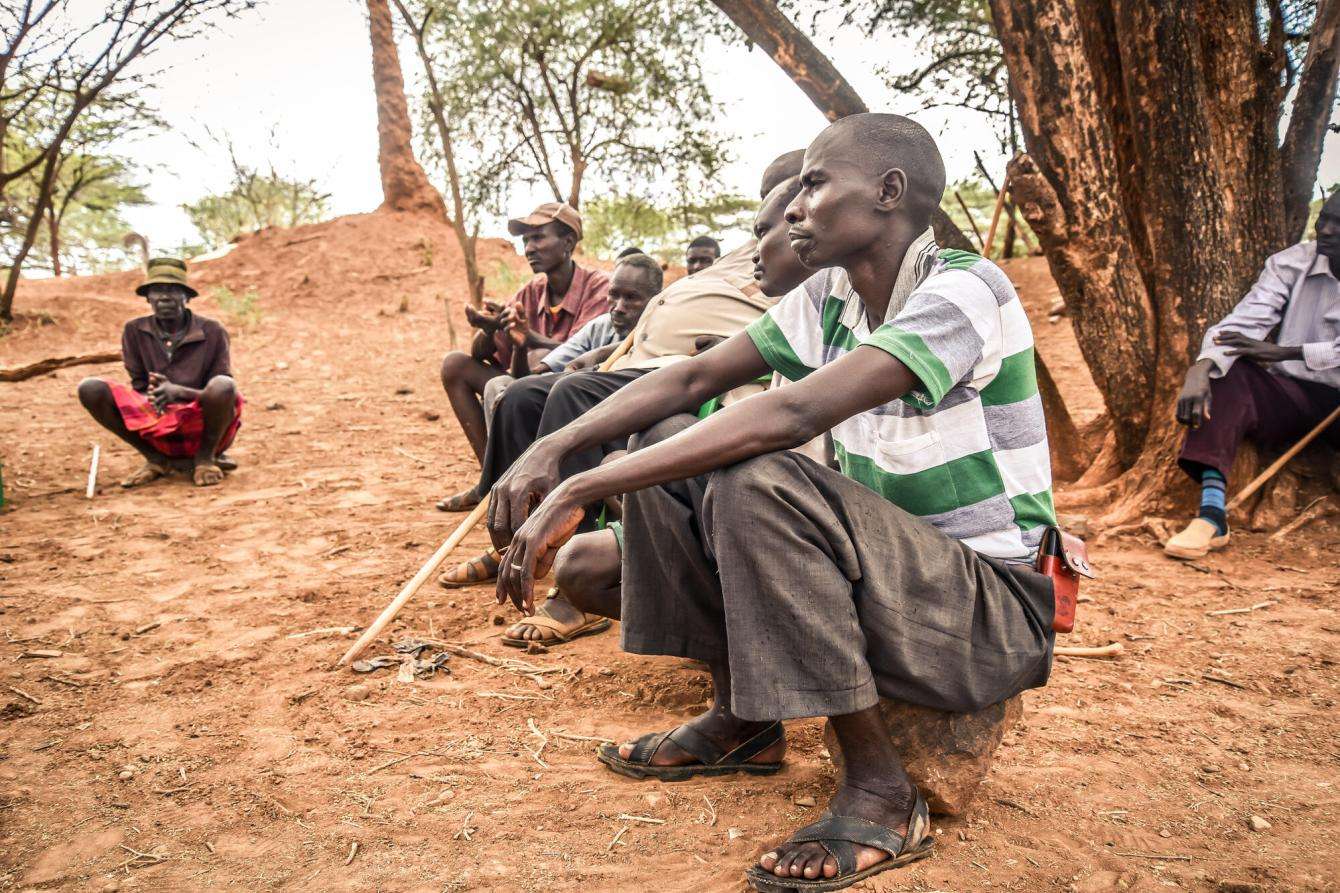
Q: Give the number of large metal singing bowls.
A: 0